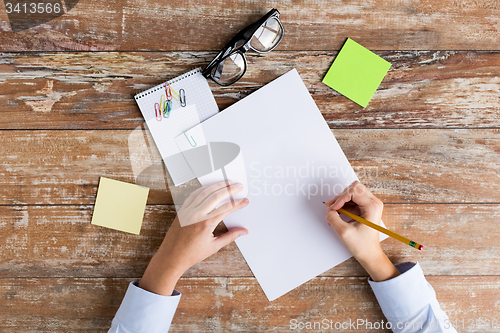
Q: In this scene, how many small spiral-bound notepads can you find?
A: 1